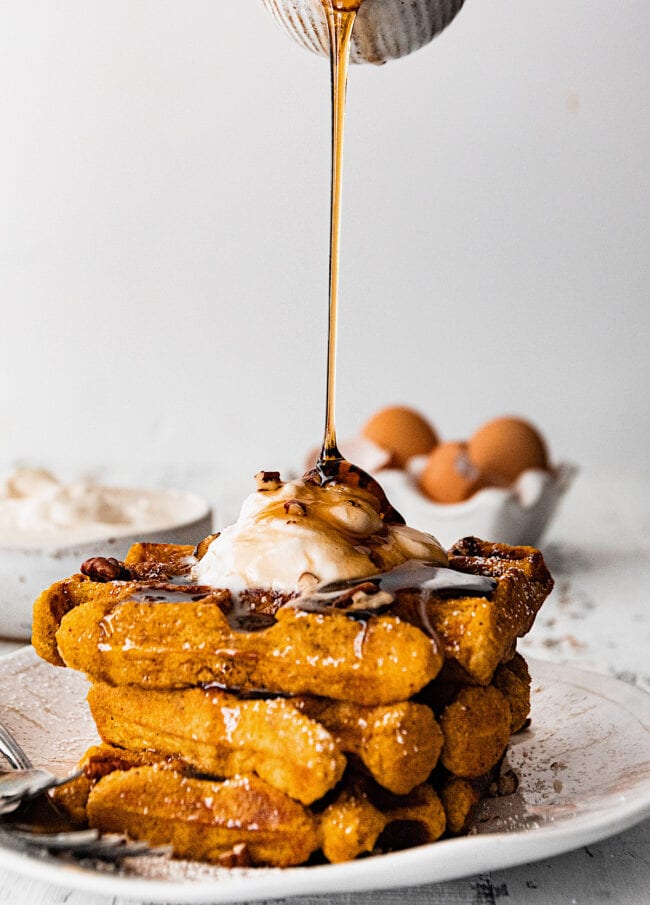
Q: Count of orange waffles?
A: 3